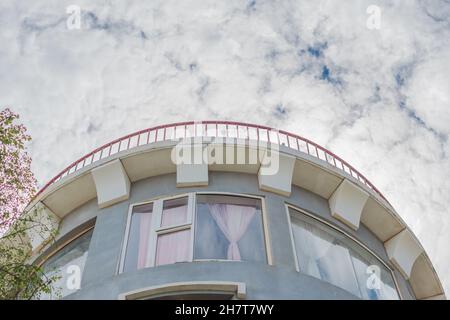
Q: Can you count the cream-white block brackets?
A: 6